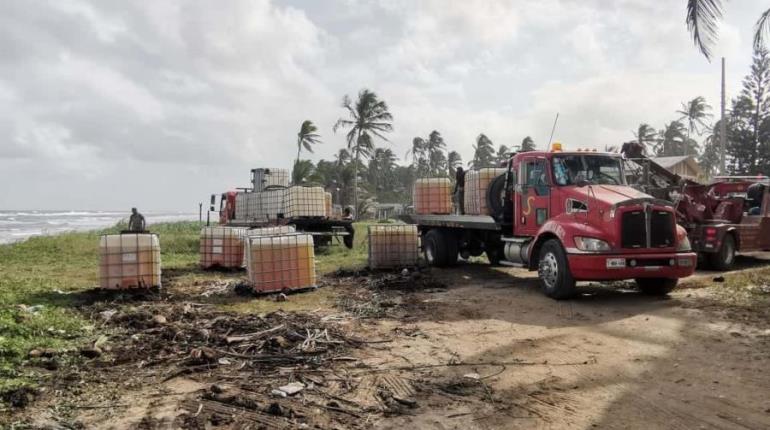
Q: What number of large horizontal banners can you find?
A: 0